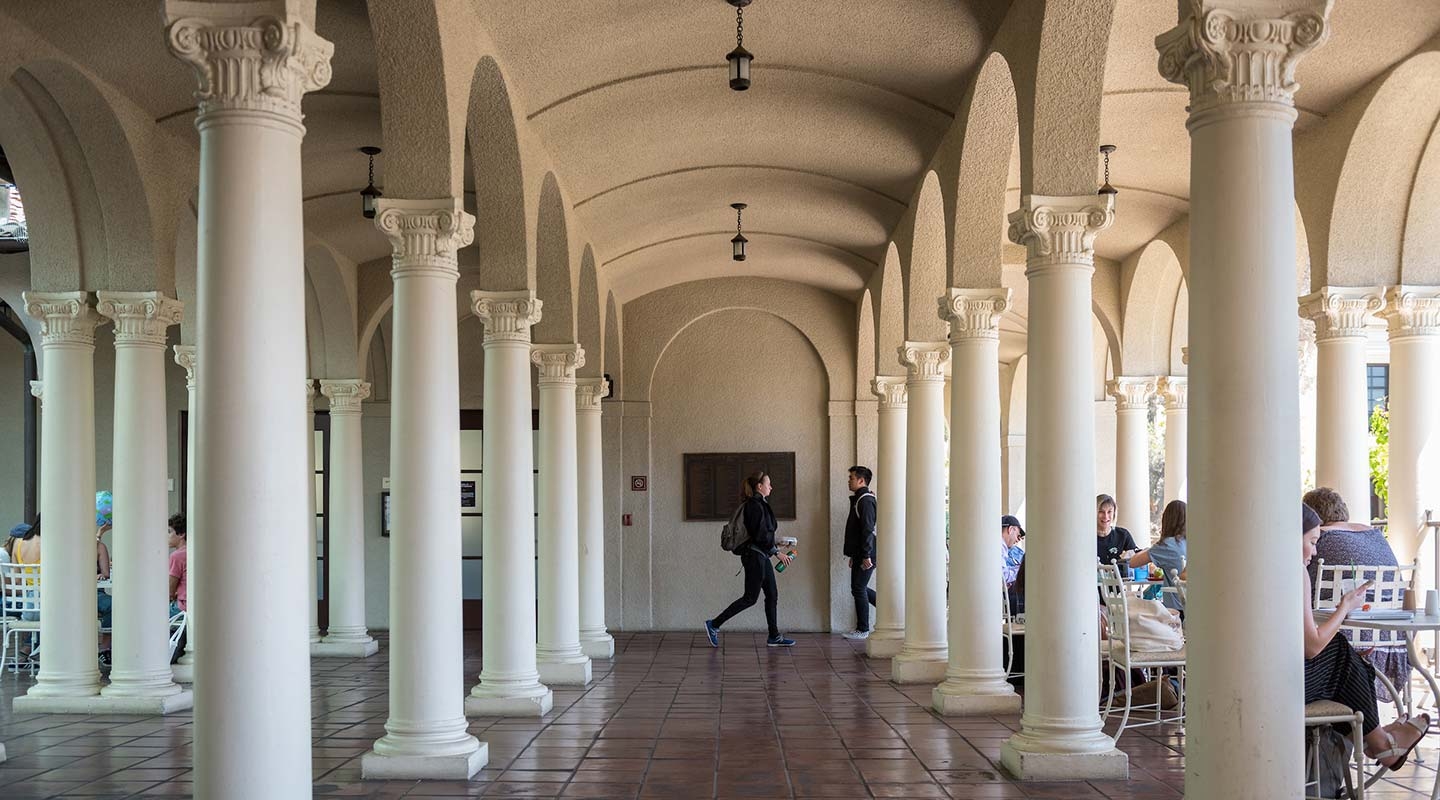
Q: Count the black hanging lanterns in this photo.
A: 4